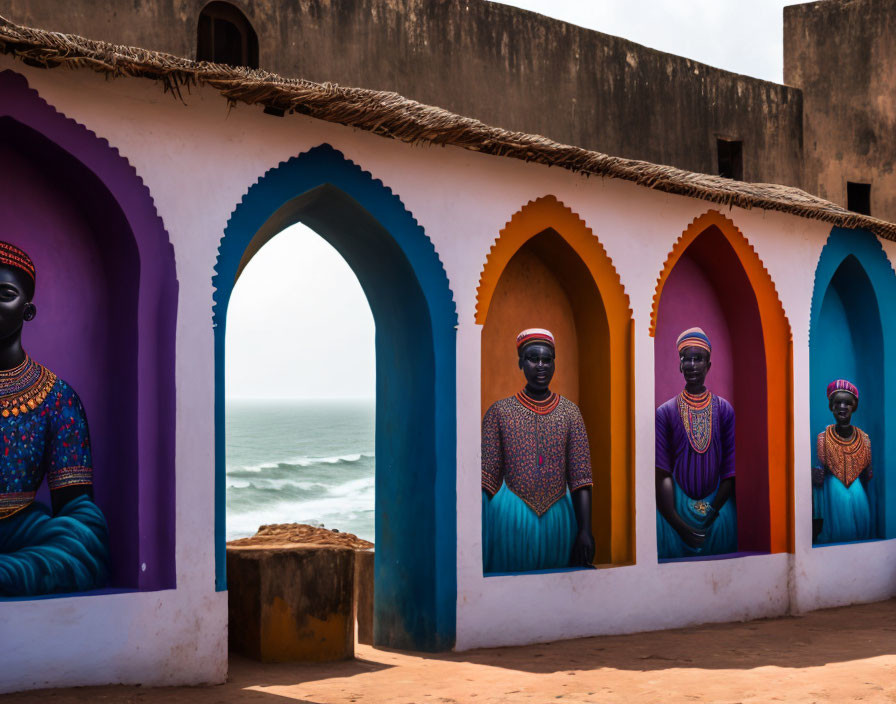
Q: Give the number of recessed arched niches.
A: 4